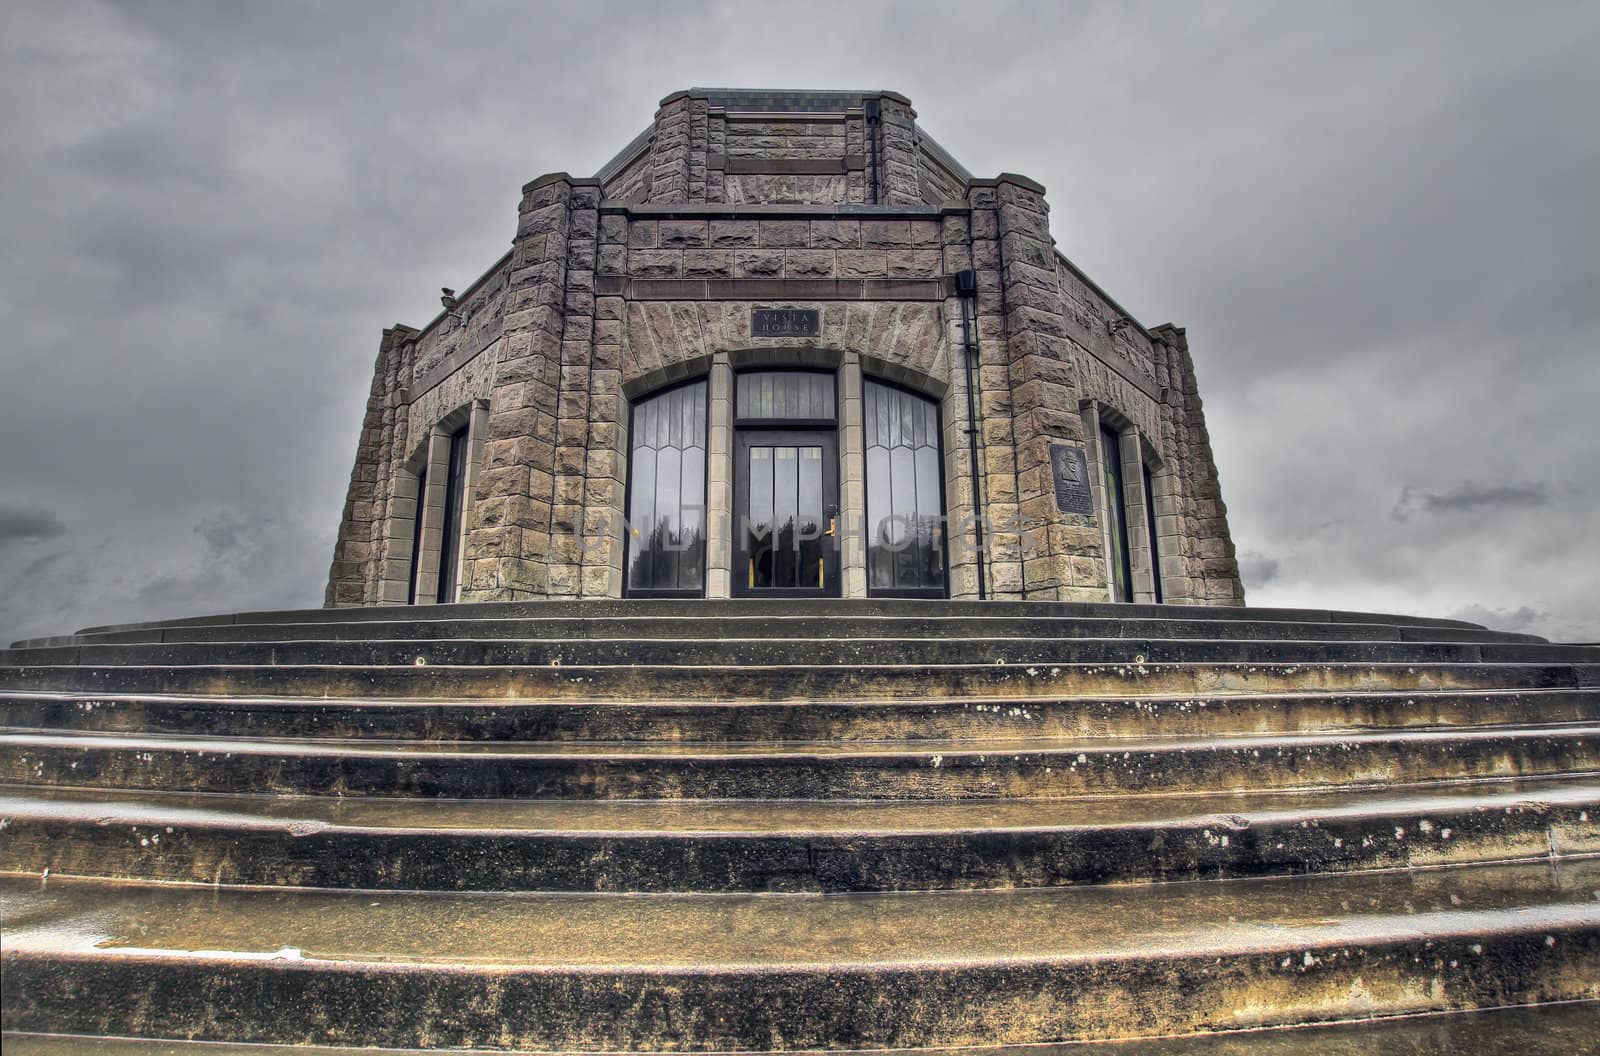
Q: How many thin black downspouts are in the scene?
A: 2